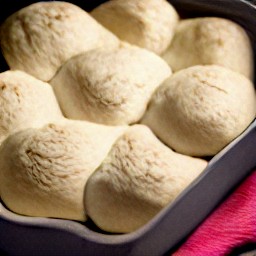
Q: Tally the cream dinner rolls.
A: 8